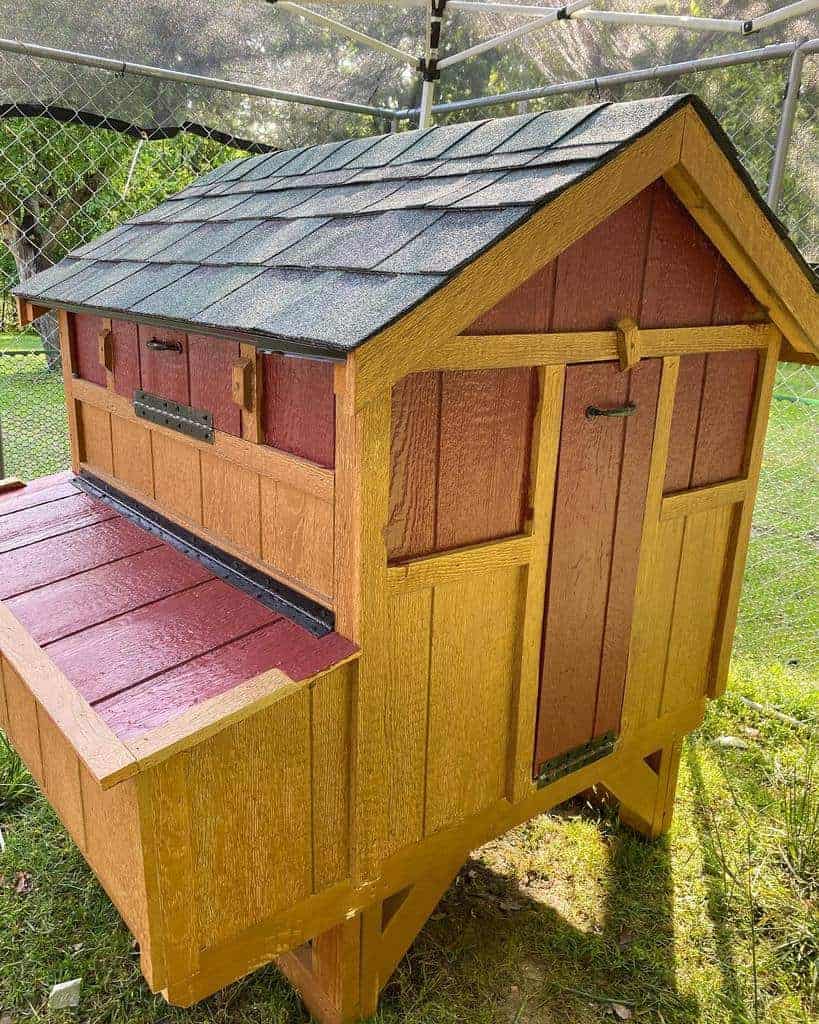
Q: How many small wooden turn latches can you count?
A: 3